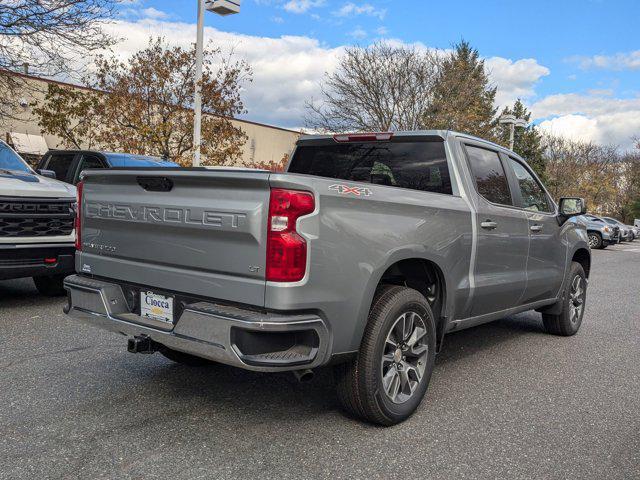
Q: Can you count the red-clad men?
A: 0